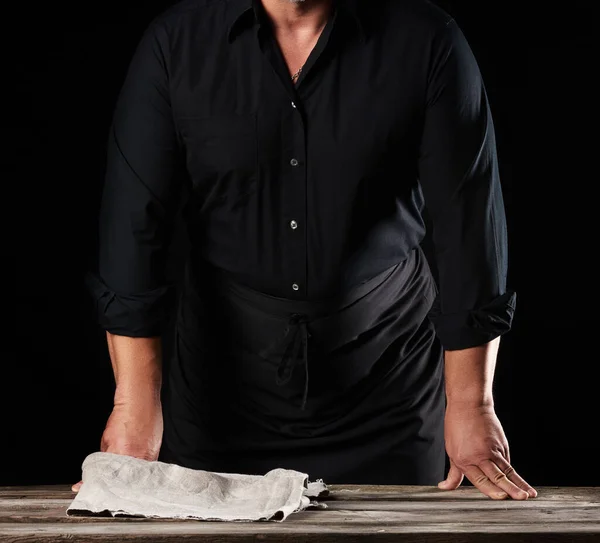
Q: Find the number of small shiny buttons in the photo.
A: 4